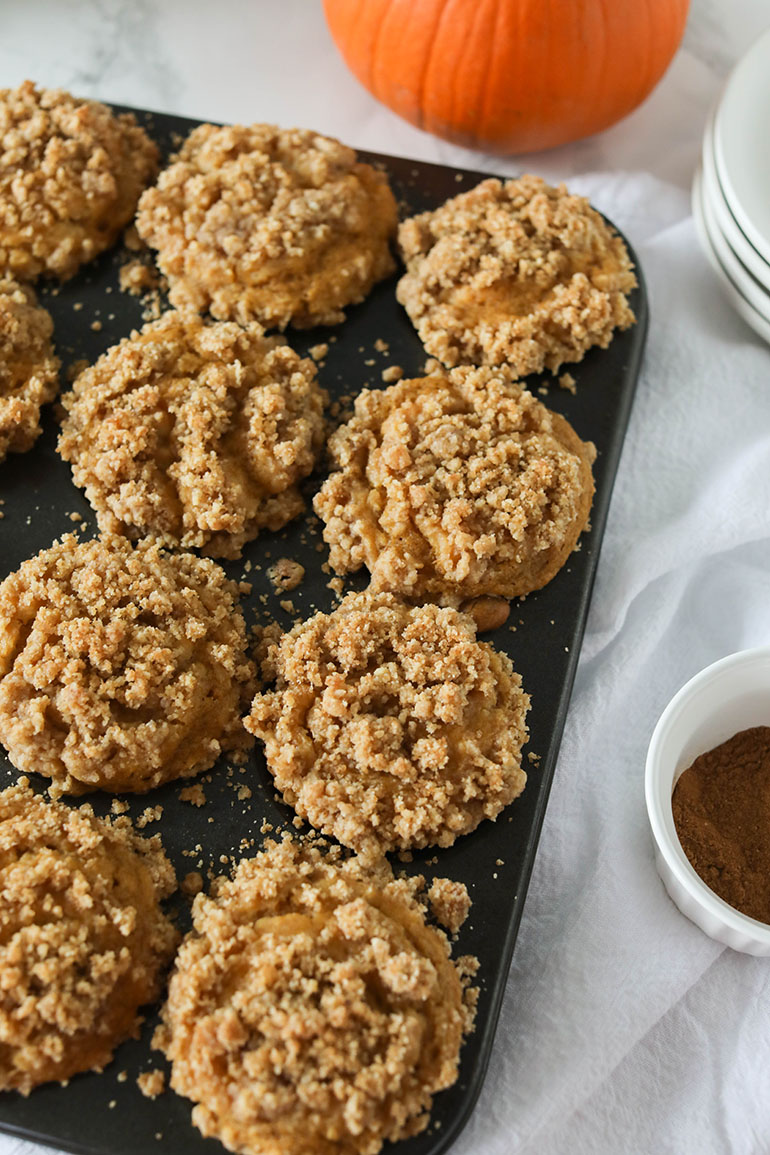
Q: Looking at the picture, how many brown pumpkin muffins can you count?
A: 10